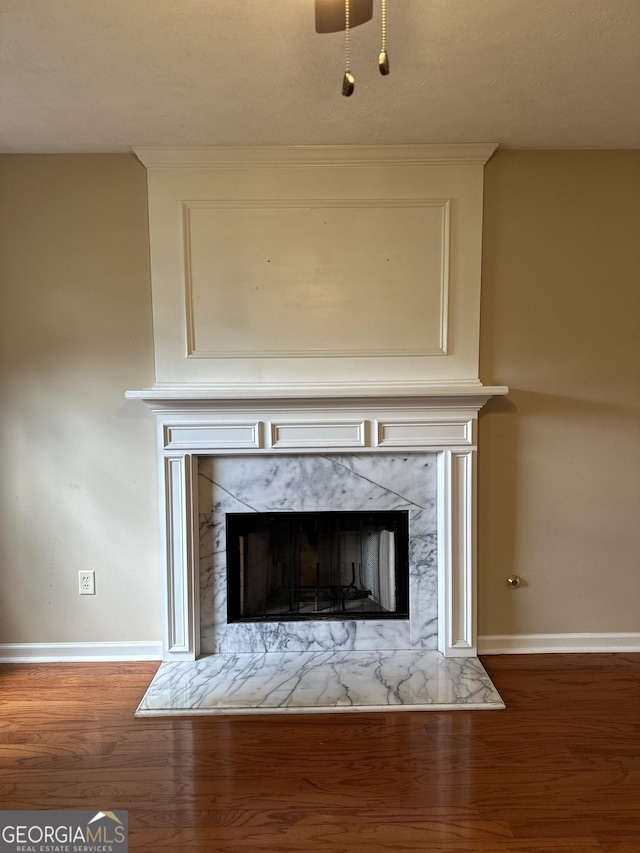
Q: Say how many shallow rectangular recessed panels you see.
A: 6